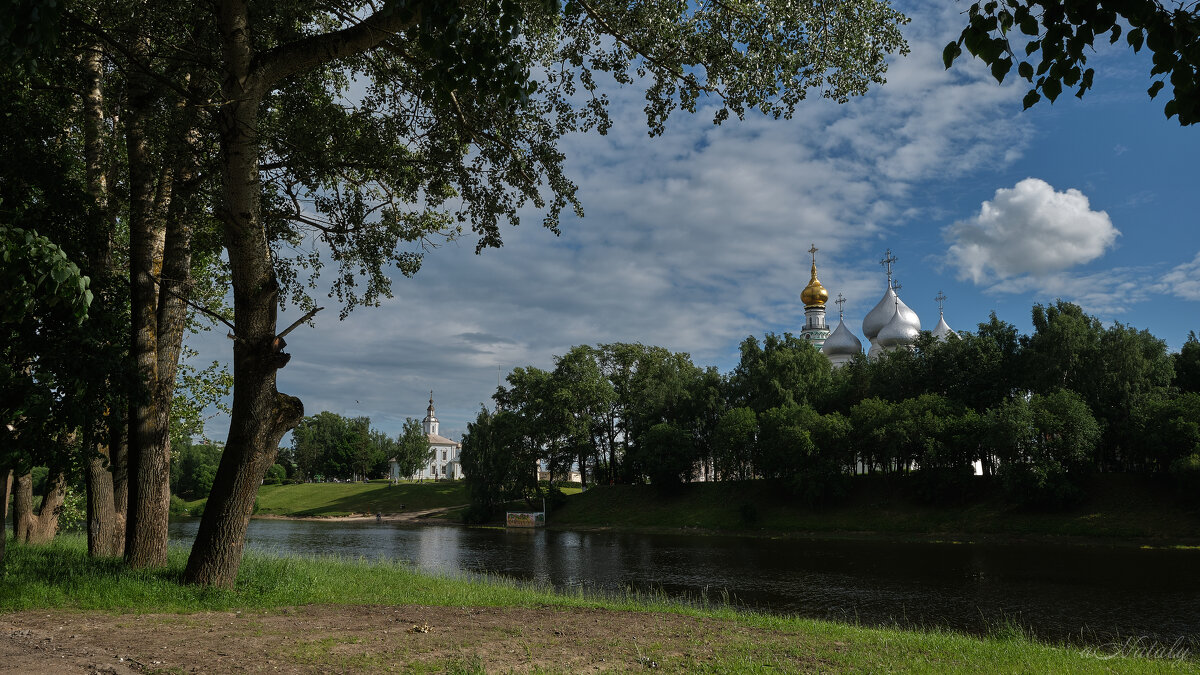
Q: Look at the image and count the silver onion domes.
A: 4